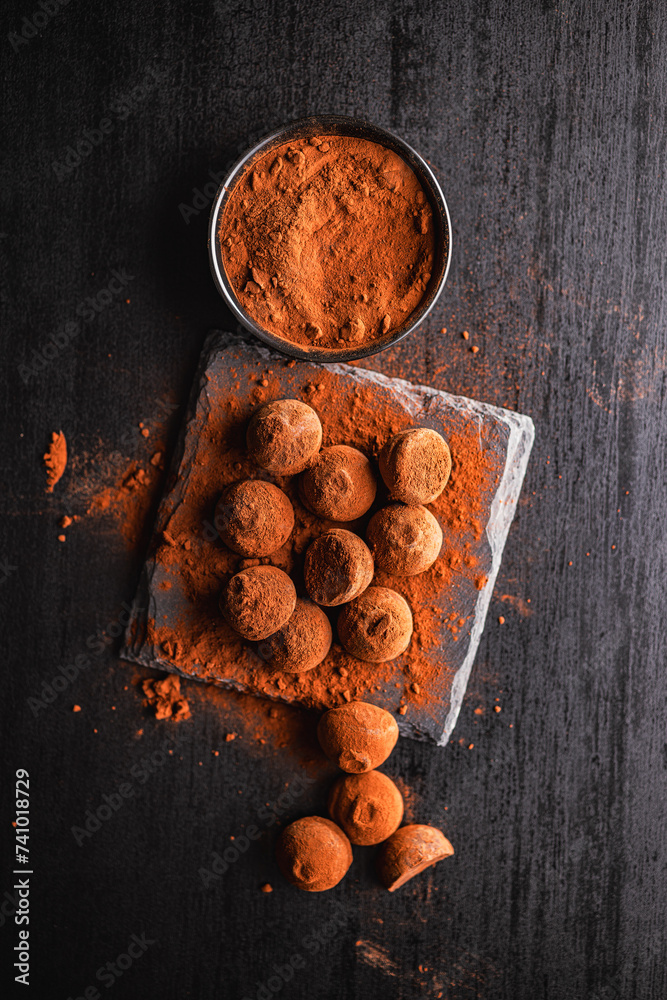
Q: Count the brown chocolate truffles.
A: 13